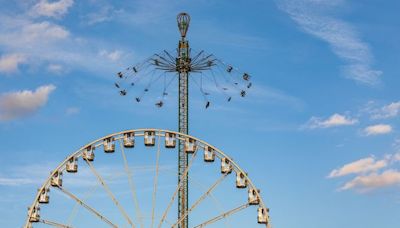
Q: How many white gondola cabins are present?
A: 15